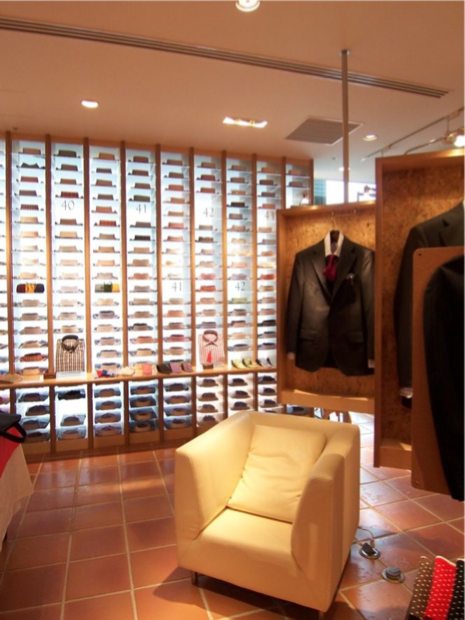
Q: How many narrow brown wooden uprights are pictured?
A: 10